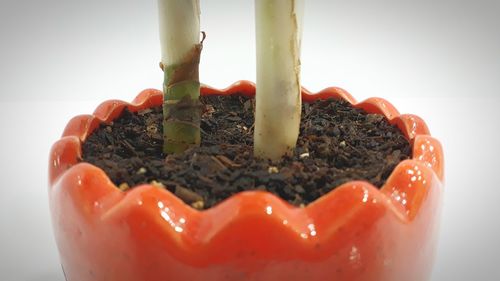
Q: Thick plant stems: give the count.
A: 2